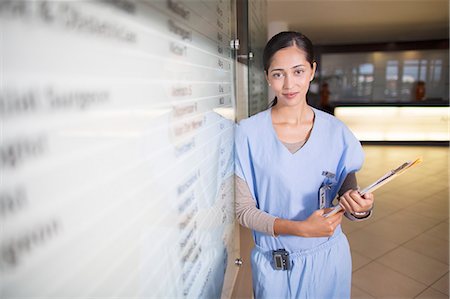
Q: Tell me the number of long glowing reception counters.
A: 1